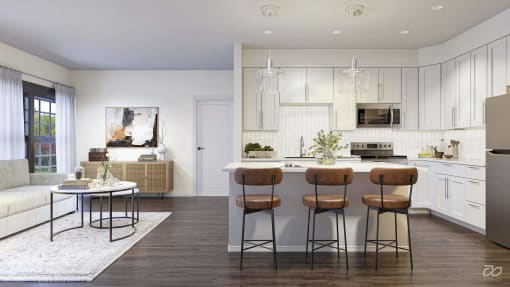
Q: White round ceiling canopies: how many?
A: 2